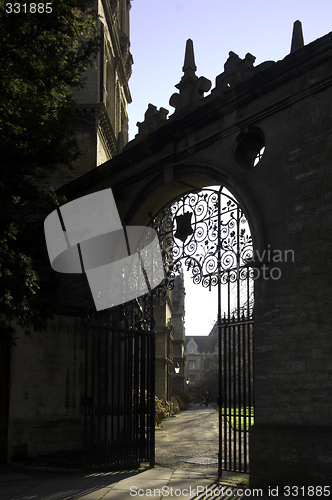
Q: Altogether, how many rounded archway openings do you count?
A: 1